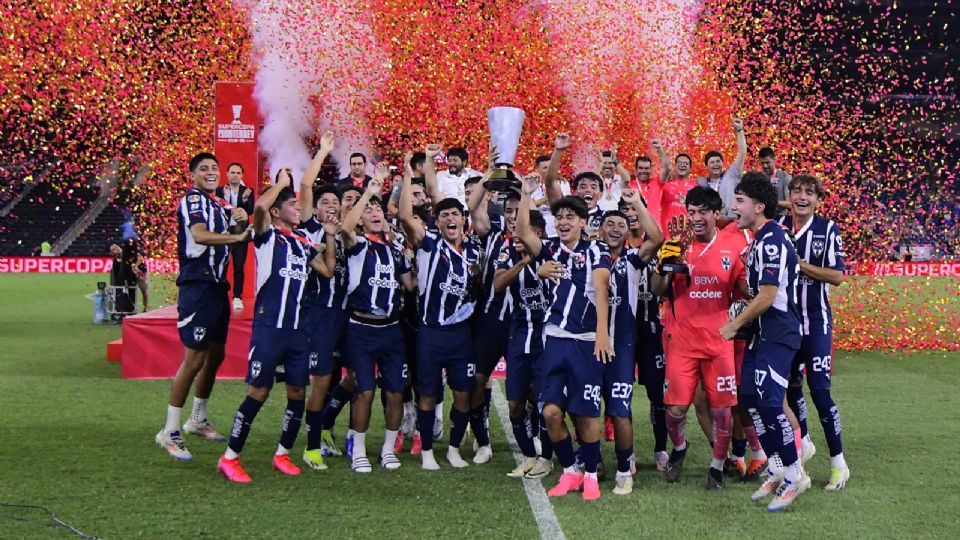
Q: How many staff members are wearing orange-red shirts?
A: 2